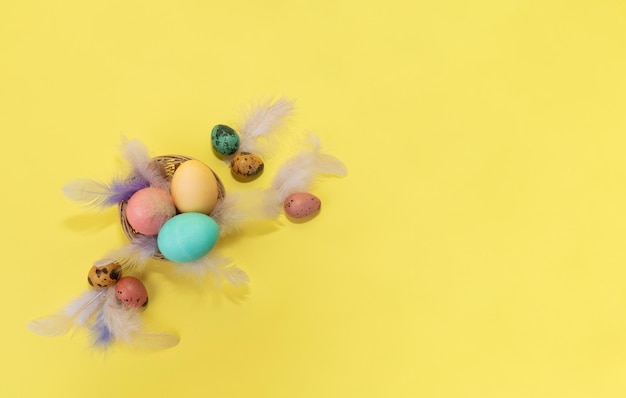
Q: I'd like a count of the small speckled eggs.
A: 5